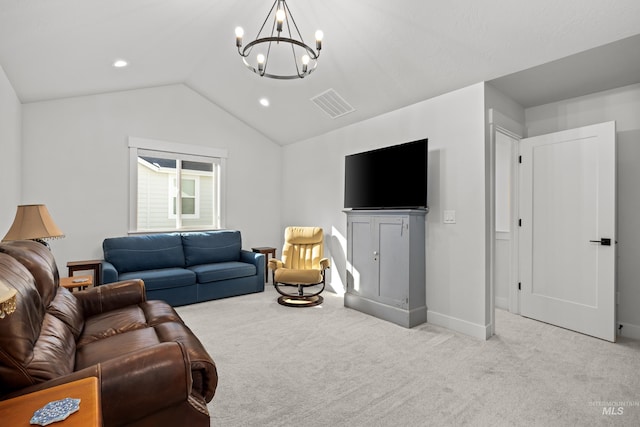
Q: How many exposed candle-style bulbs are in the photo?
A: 5